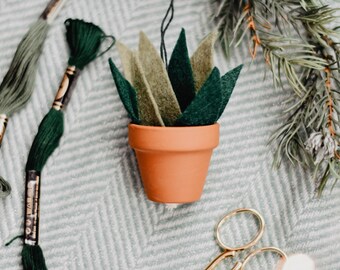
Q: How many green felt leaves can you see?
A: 7